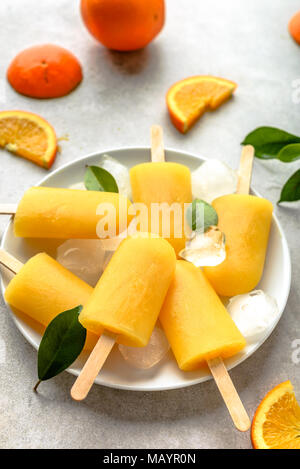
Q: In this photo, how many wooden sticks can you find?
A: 6